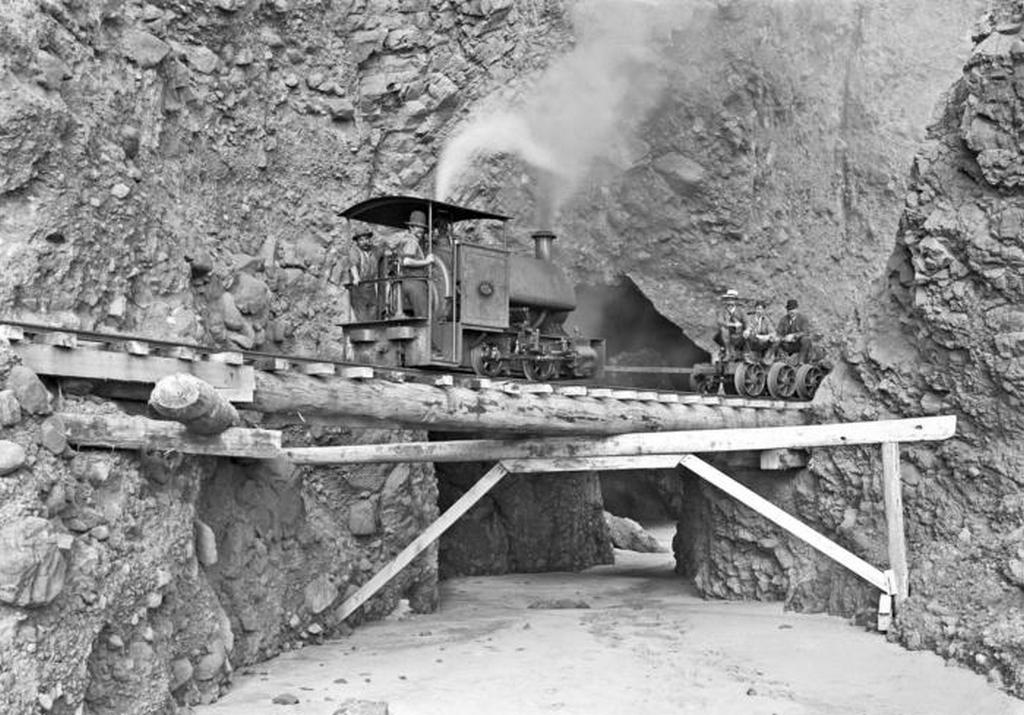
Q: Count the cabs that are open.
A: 1